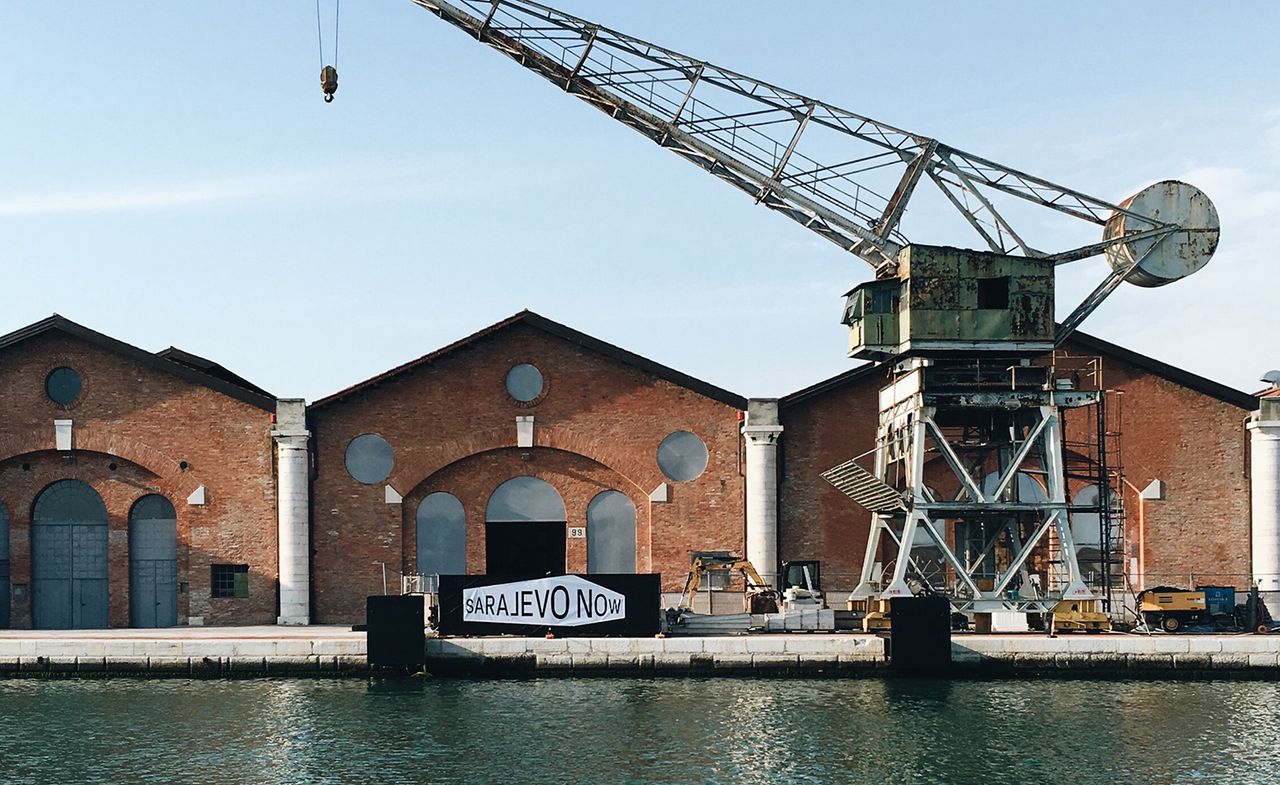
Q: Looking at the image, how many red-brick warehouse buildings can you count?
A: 3